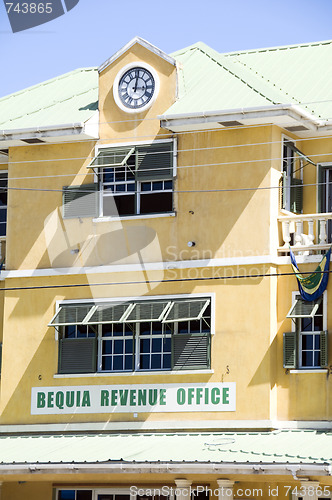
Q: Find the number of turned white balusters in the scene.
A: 4